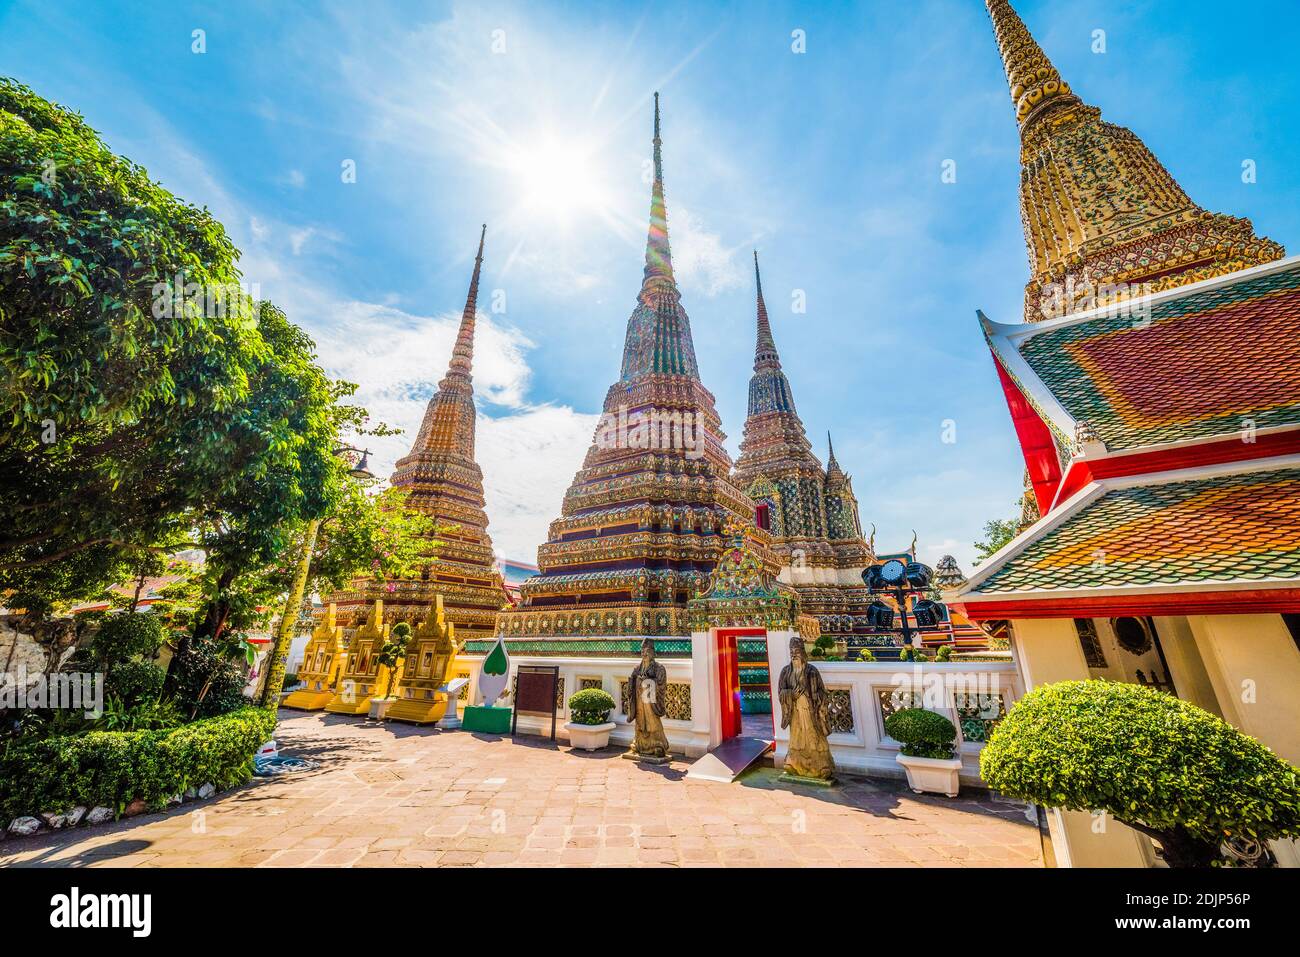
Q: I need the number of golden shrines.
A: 3